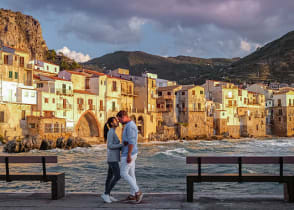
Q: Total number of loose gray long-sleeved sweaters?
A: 1